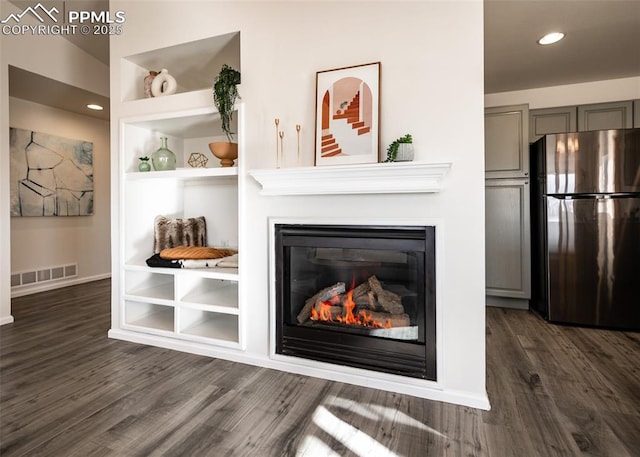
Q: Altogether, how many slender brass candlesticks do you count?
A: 3